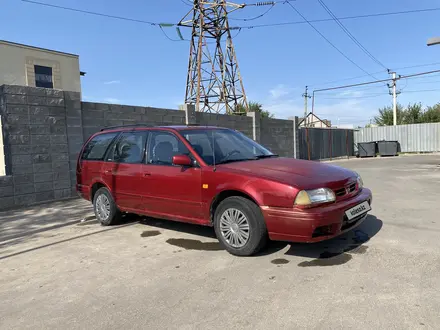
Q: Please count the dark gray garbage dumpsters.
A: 2